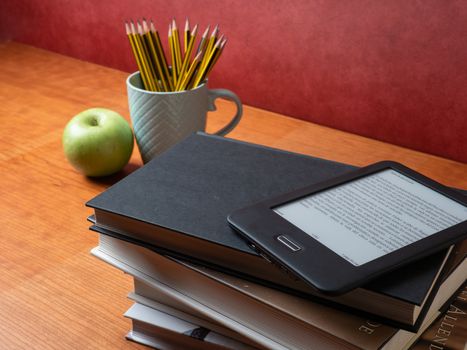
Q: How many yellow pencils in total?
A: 14